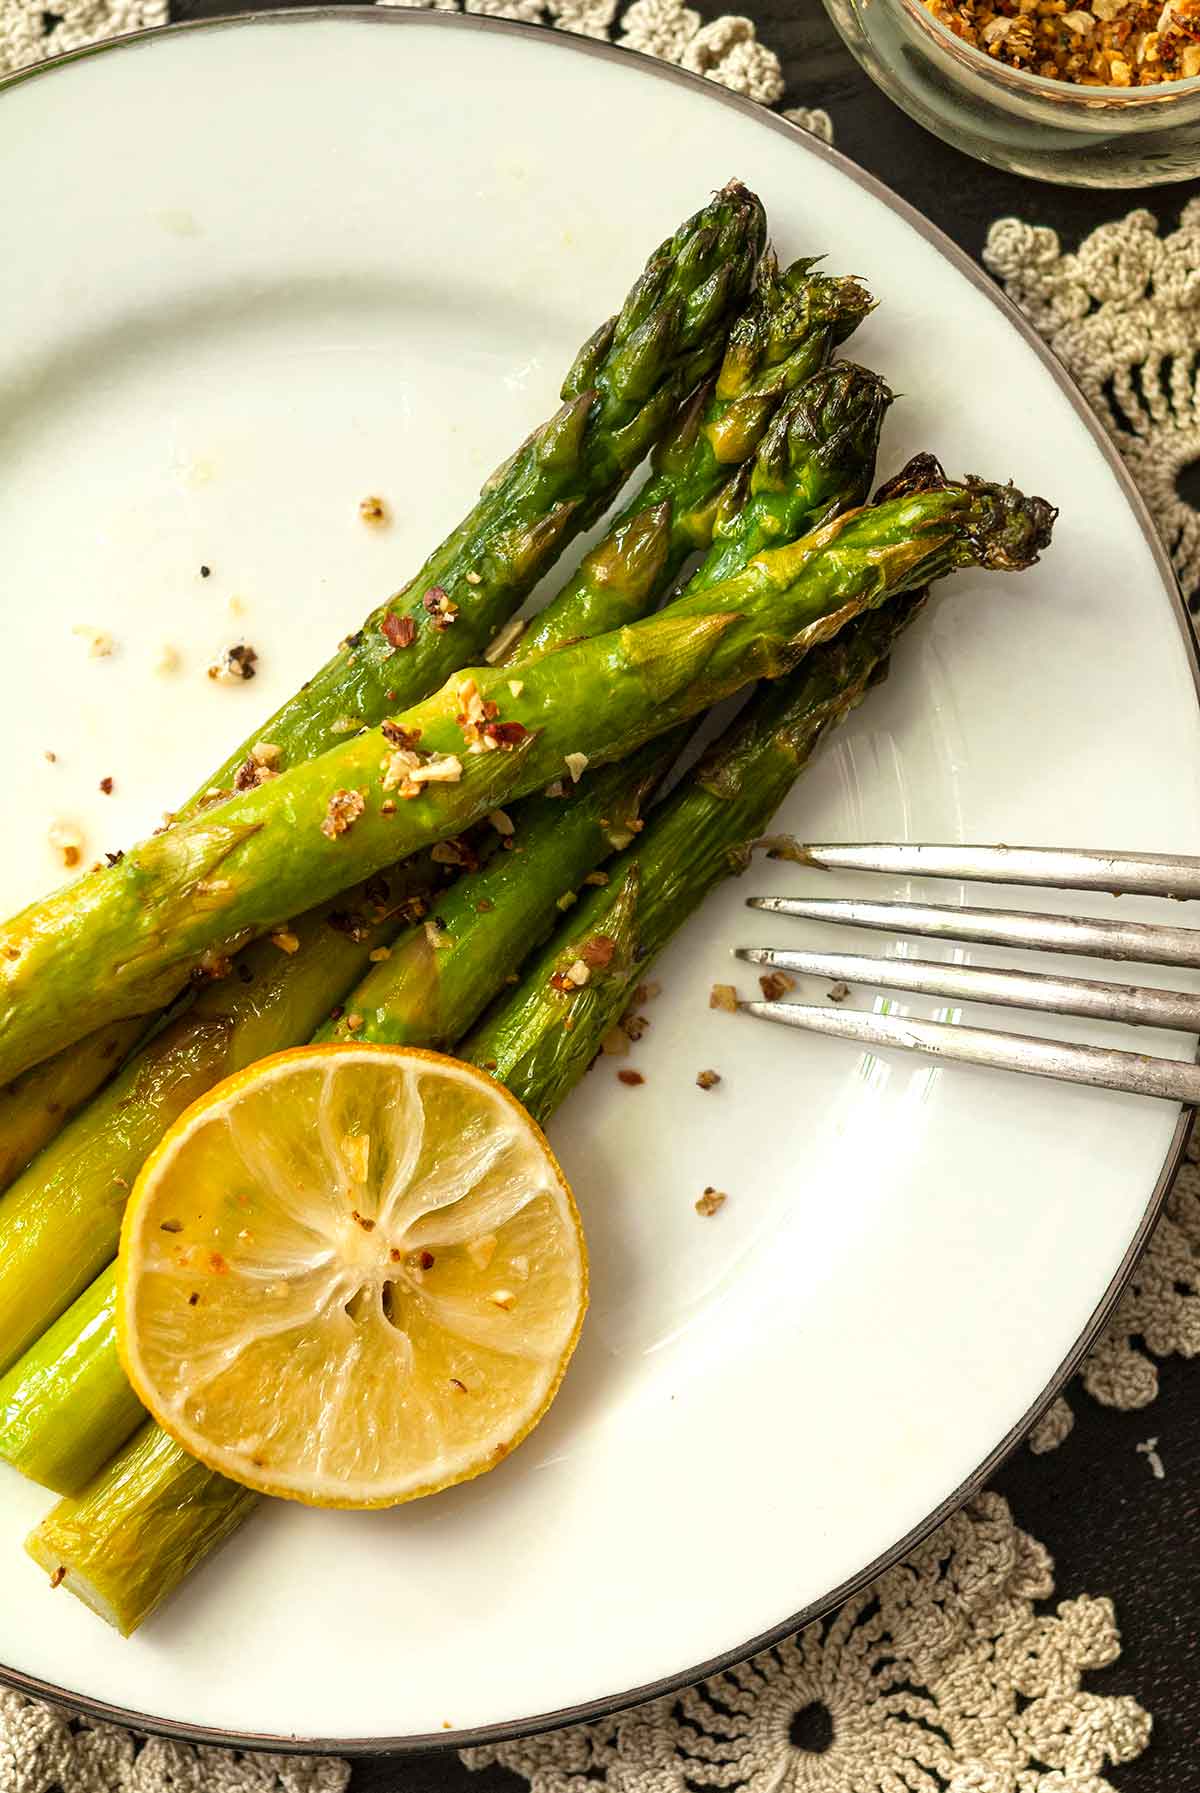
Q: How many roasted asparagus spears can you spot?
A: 5